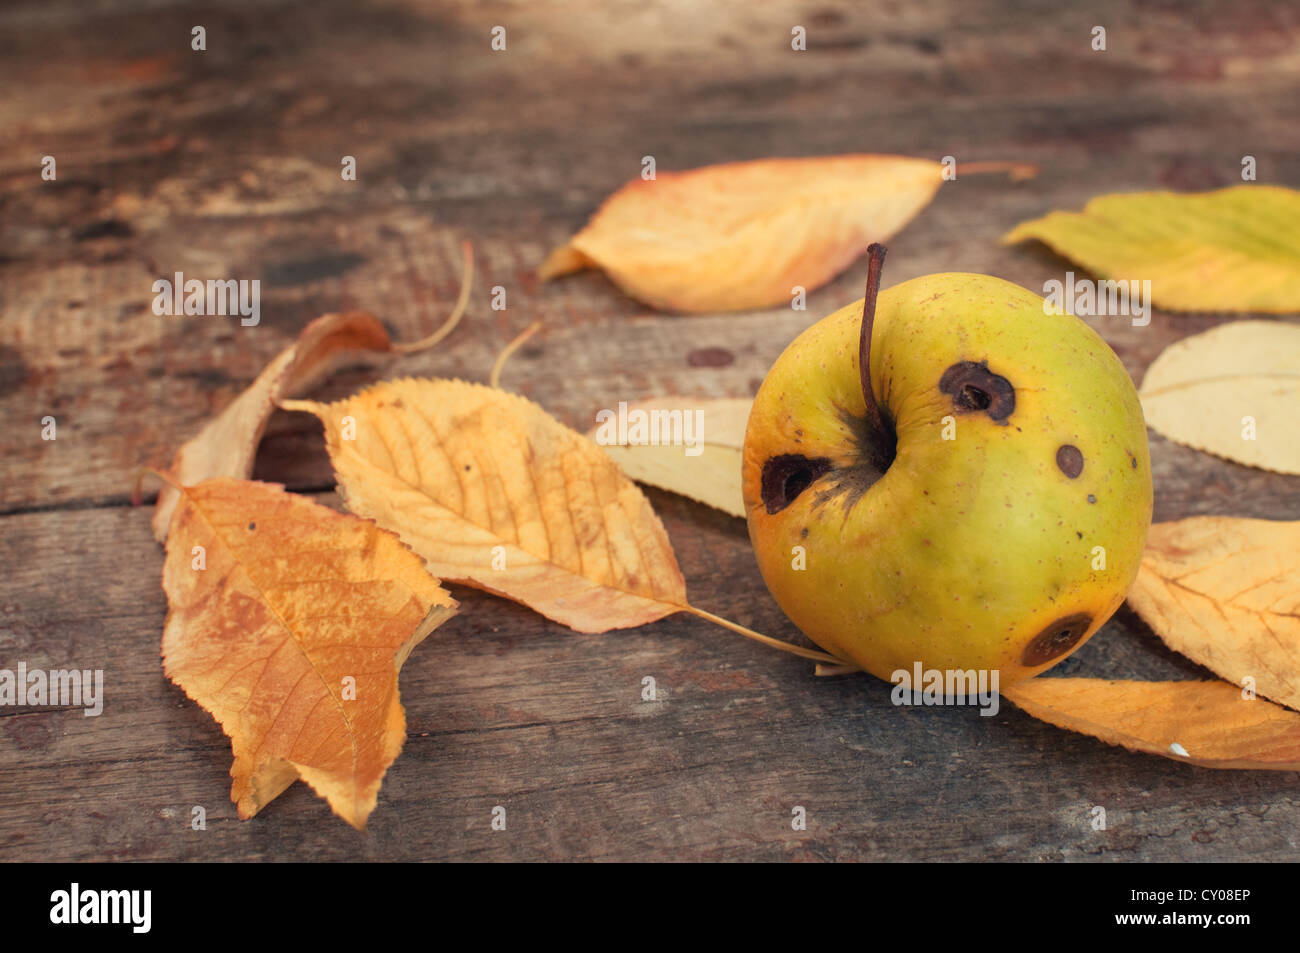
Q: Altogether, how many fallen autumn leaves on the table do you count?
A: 9